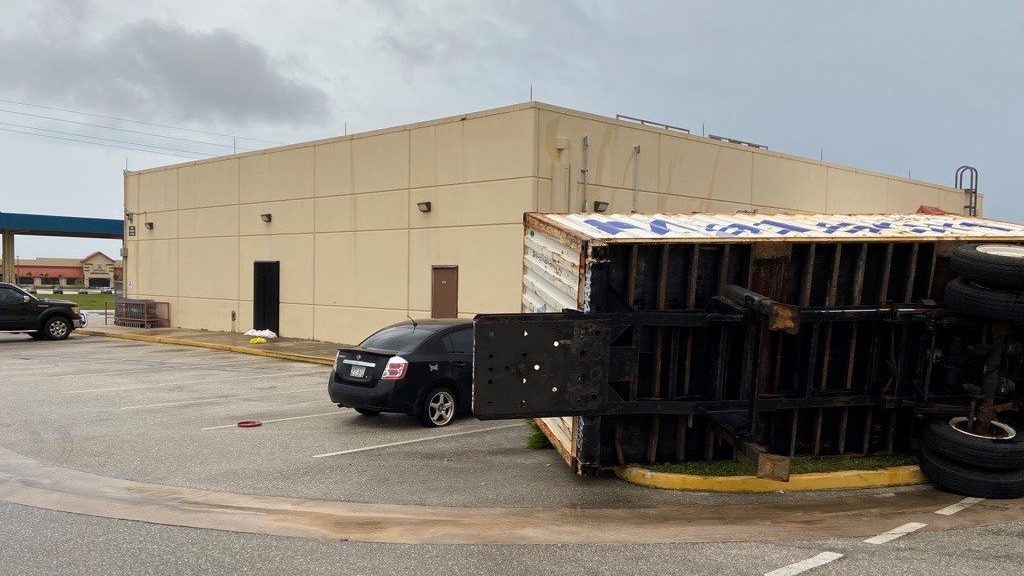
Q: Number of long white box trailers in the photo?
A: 1